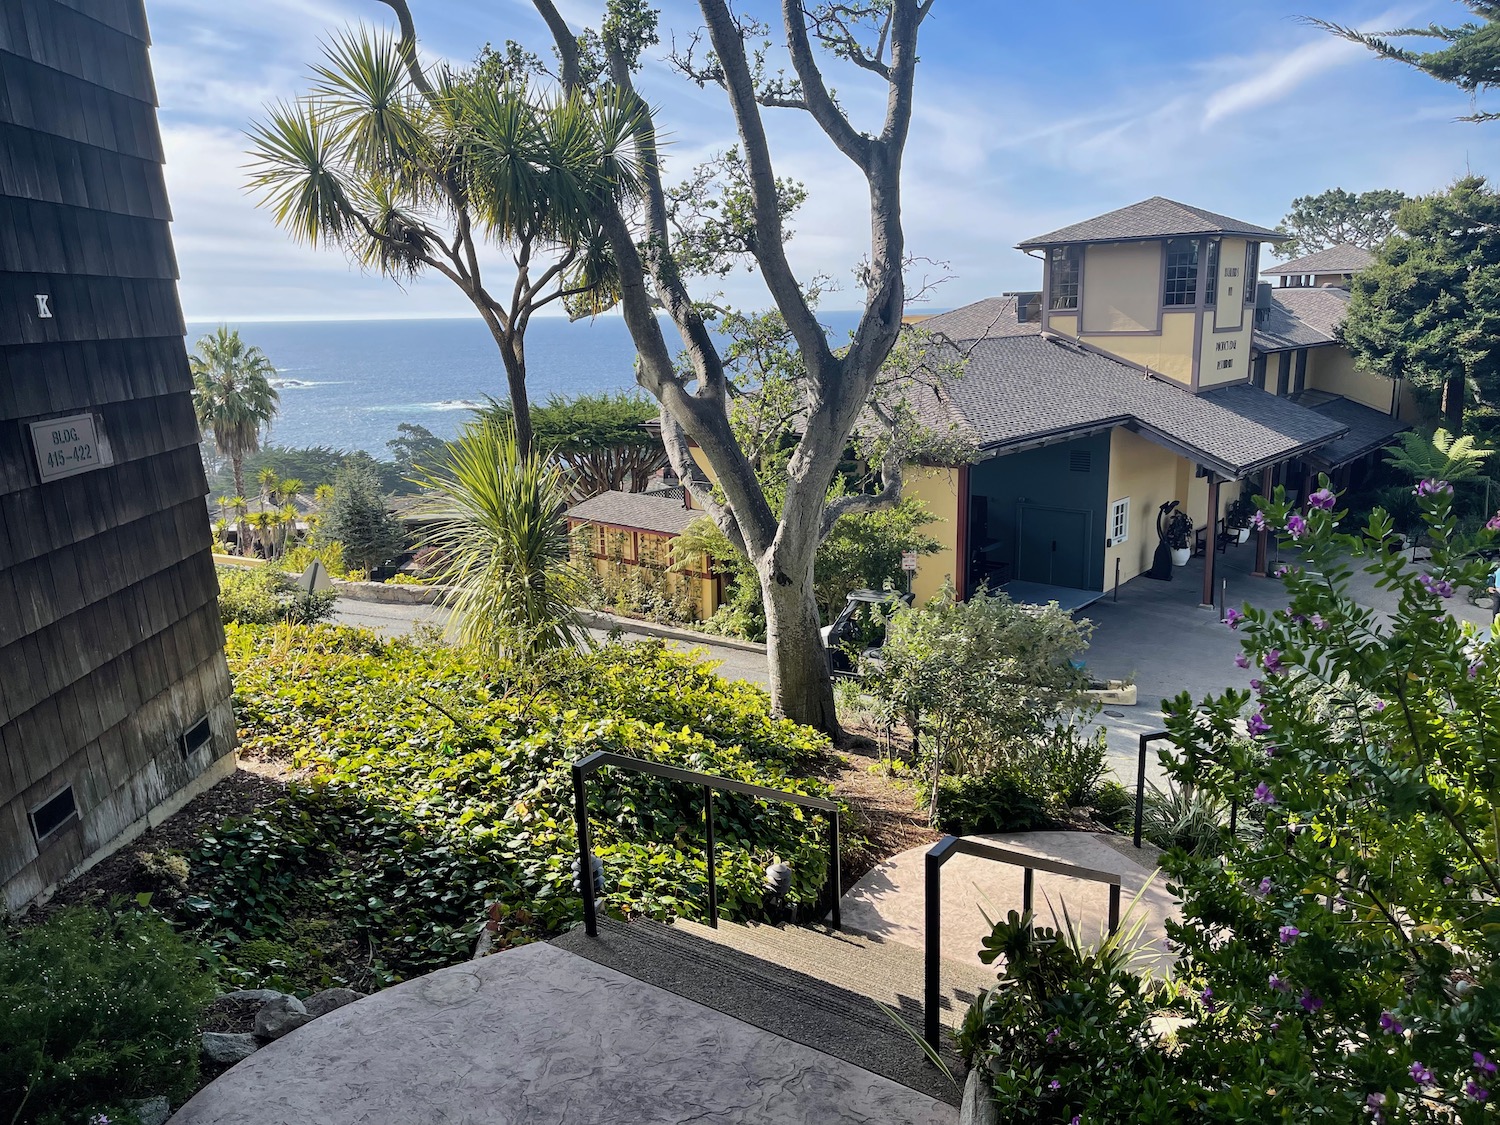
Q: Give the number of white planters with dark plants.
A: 2